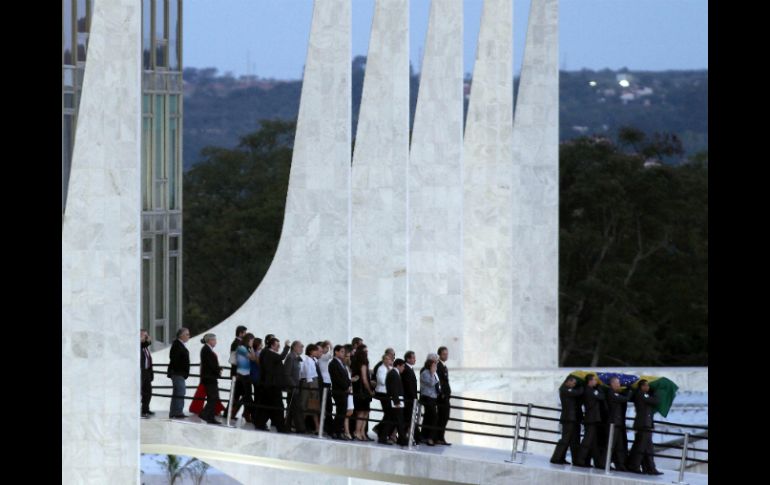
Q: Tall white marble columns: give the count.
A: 6